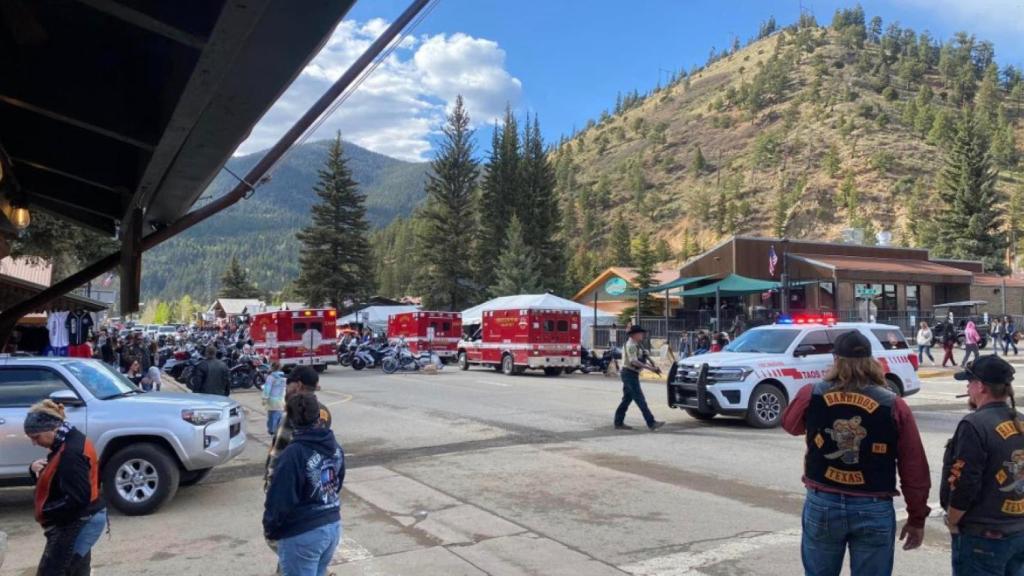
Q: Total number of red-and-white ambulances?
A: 3